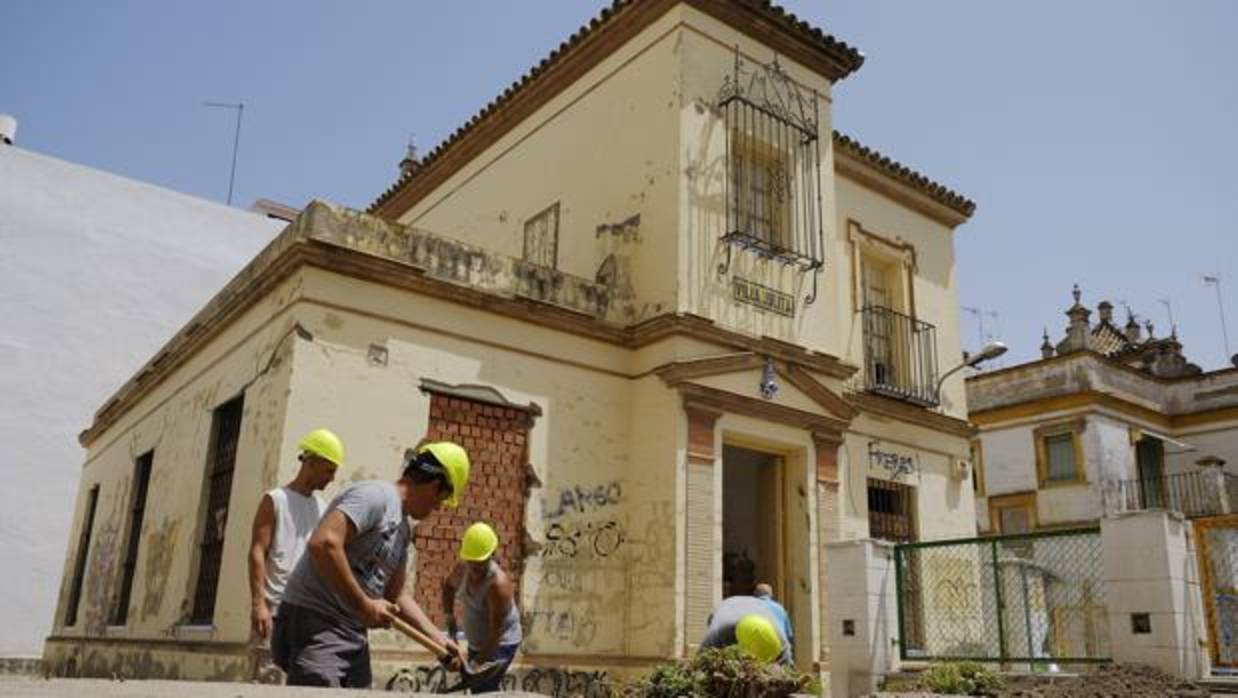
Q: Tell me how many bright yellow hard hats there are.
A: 4